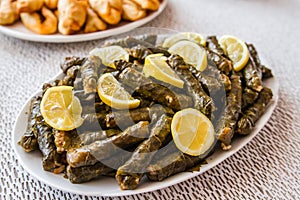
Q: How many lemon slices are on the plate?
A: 8